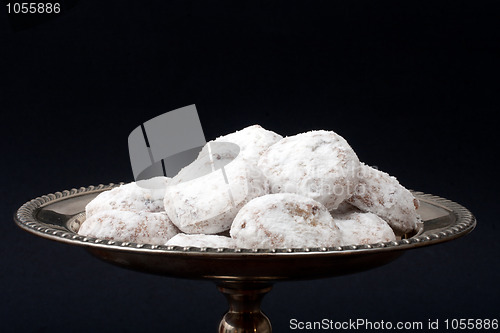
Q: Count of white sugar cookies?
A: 9